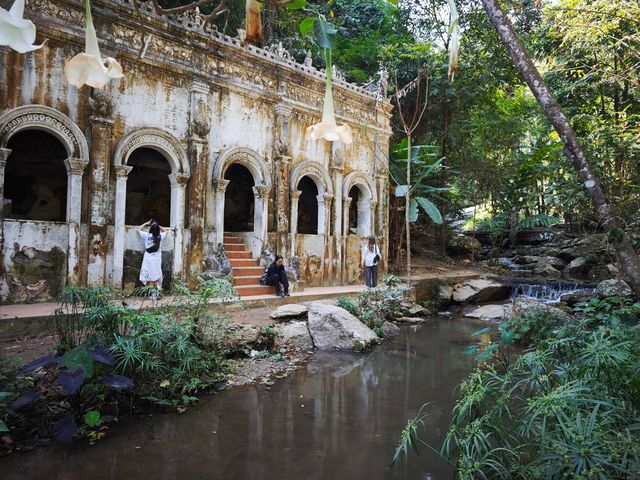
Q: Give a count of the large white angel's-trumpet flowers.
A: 3